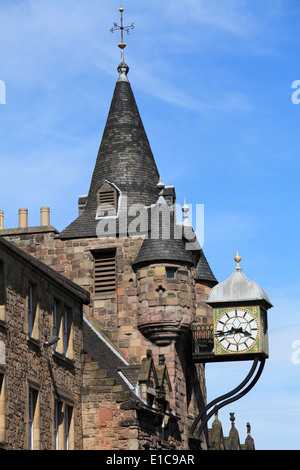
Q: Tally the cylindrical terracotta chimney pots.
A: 3